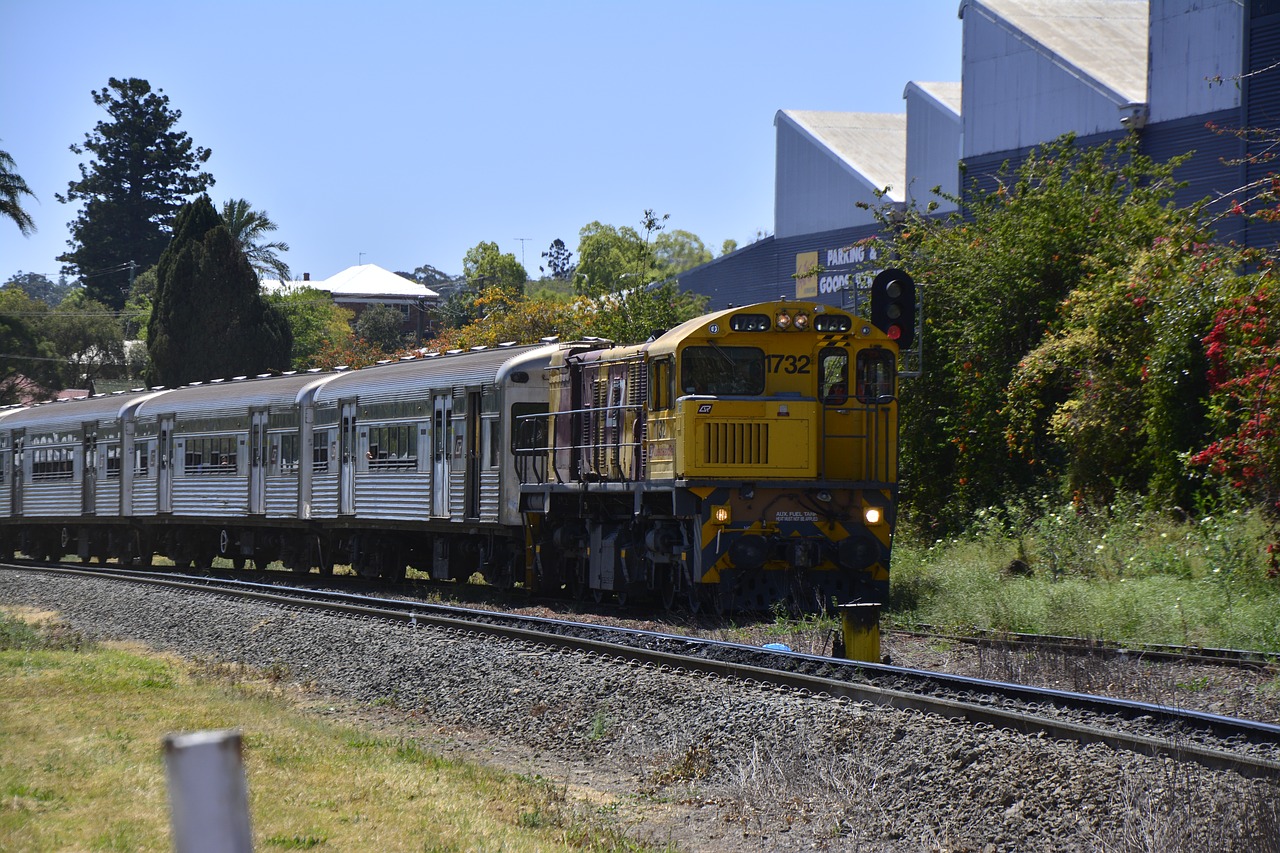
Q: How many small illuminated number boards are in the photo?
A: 2